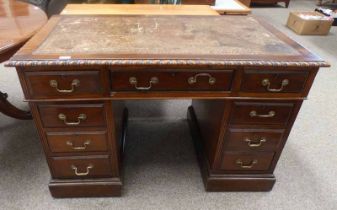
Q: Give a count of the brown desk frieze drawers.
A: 3